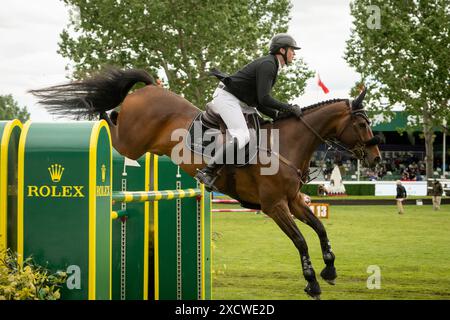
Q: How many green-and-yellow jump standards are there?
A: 4